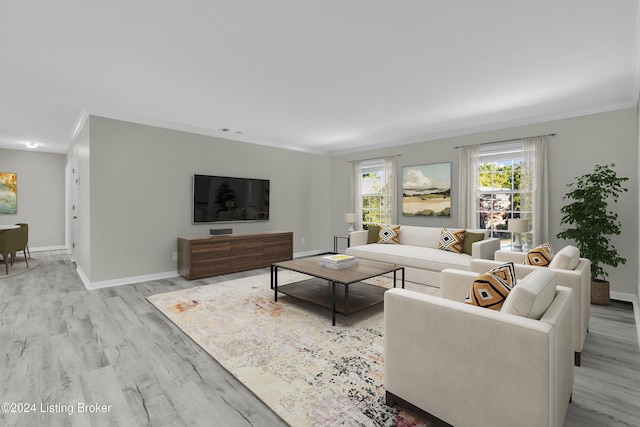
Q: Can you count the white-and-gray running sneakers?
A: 0